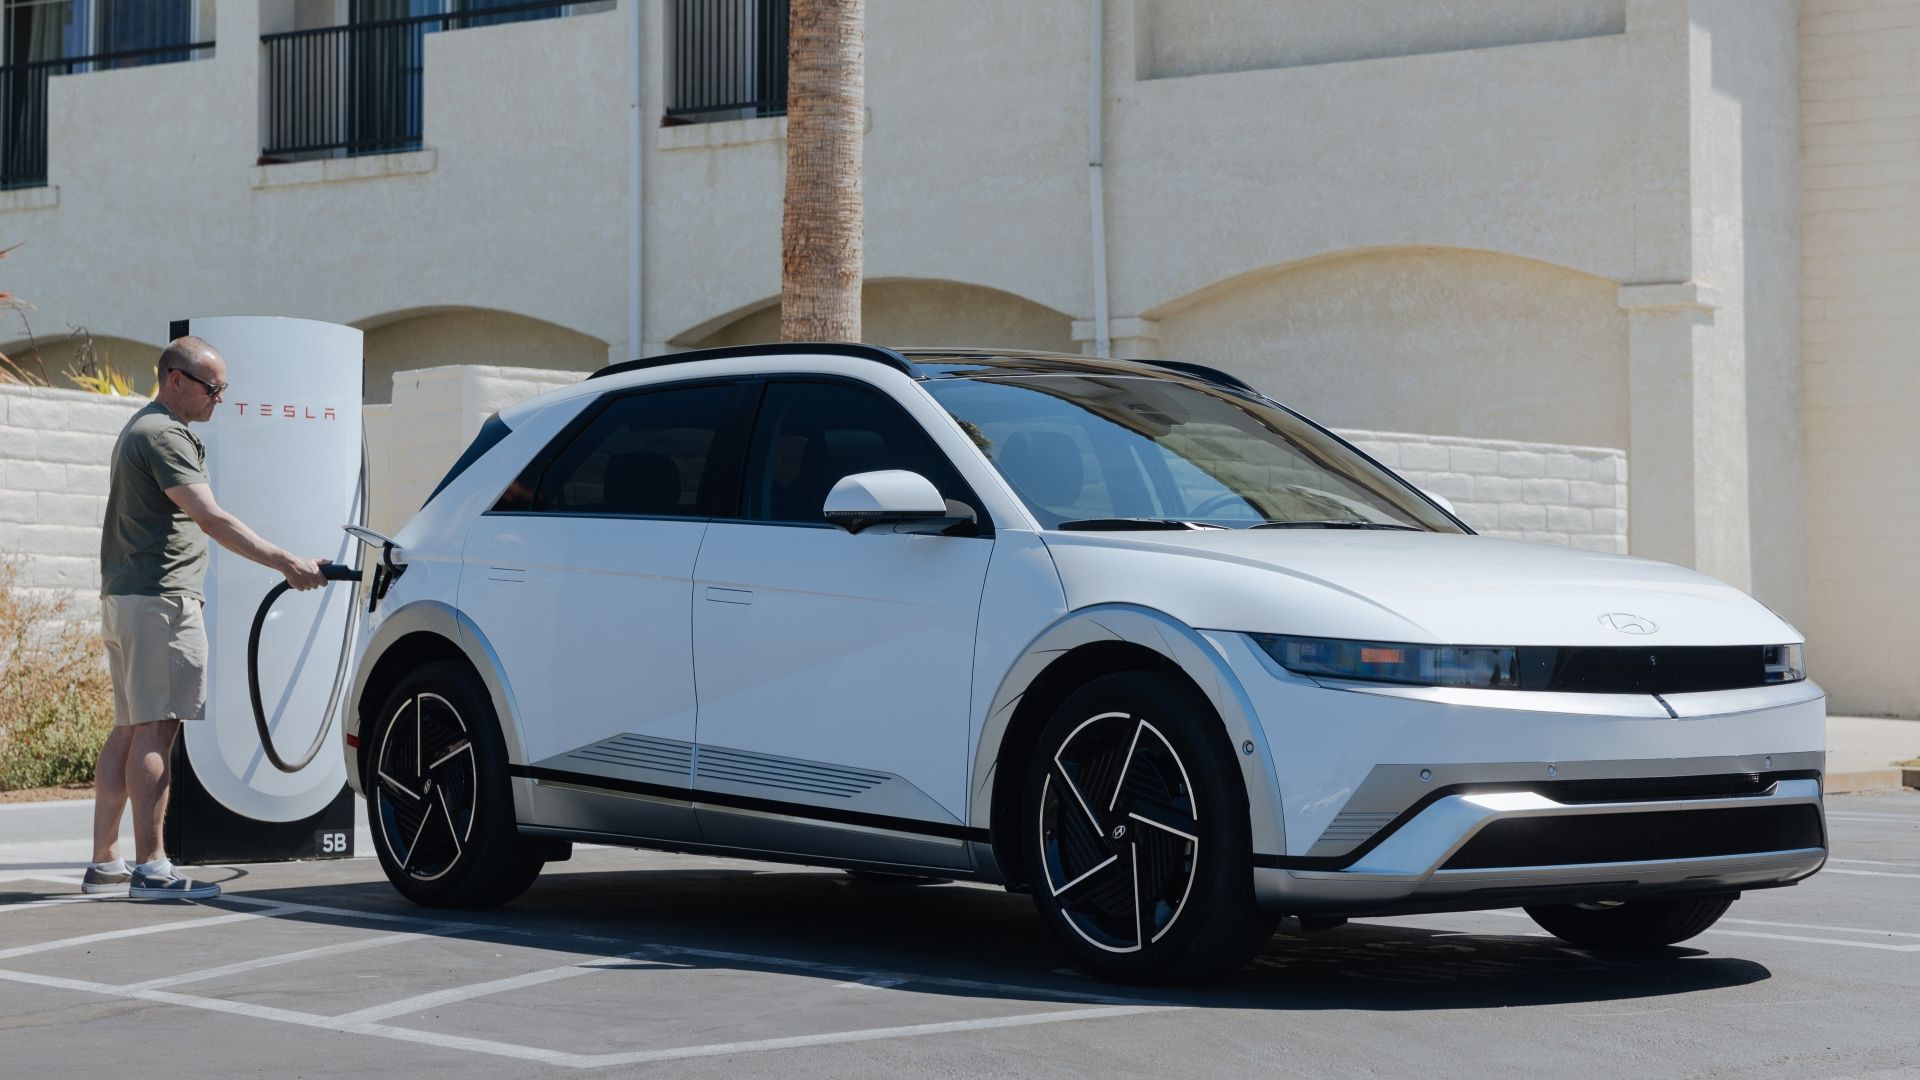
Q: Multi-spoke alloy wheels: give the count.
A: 2